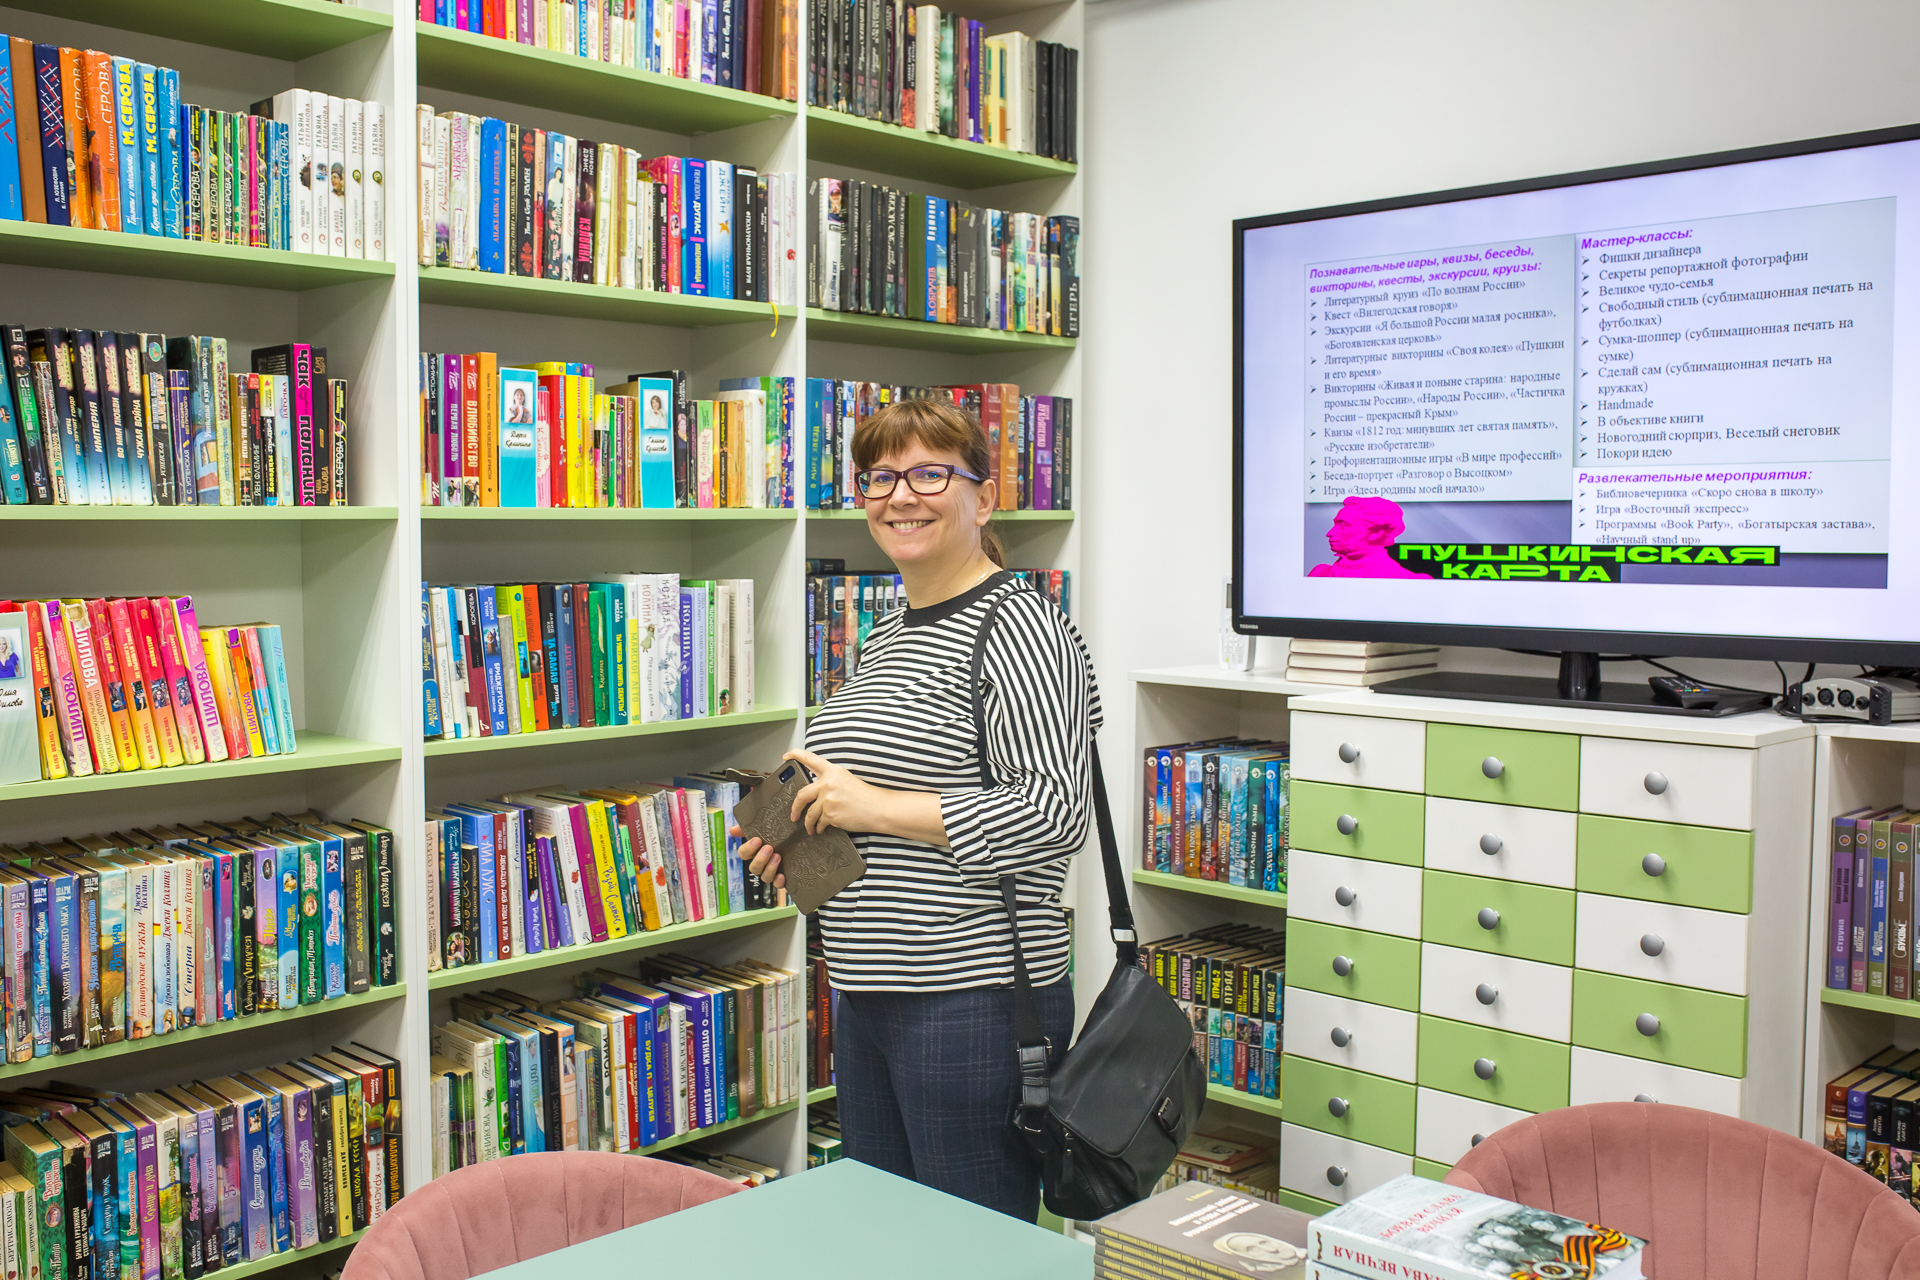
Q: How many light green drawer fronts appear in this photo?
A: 10